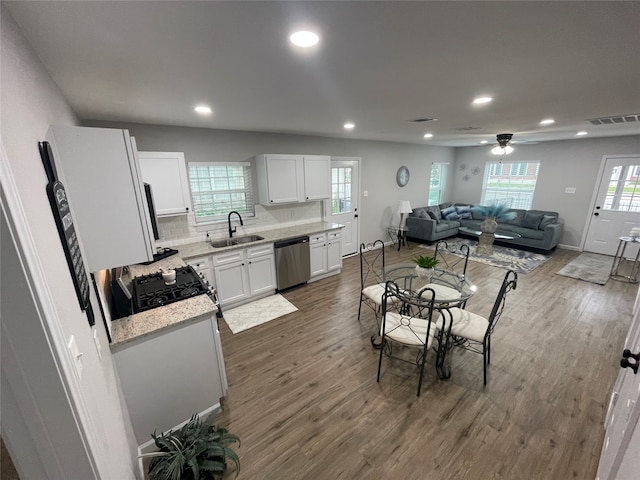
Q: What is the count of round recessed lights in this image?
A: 8